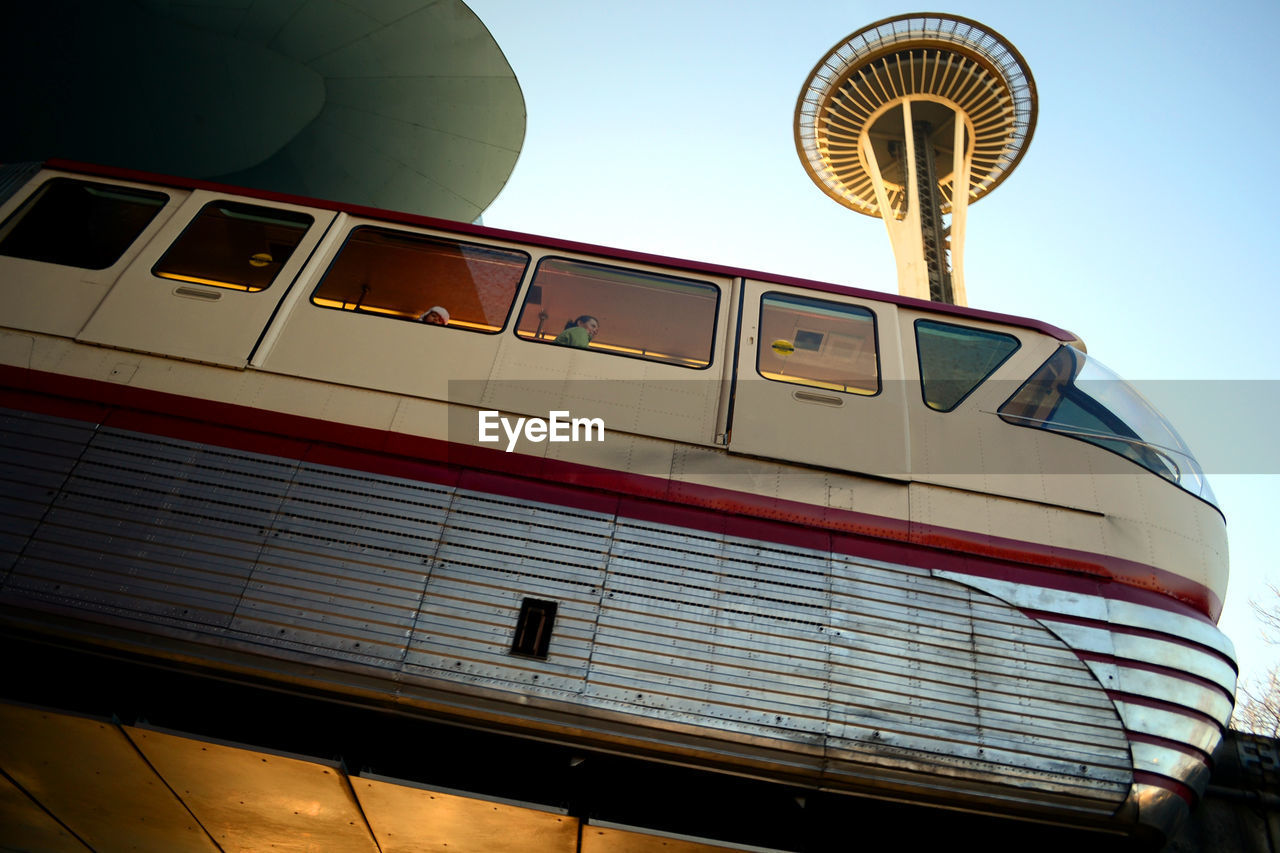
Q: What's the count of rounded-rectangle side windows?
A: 5